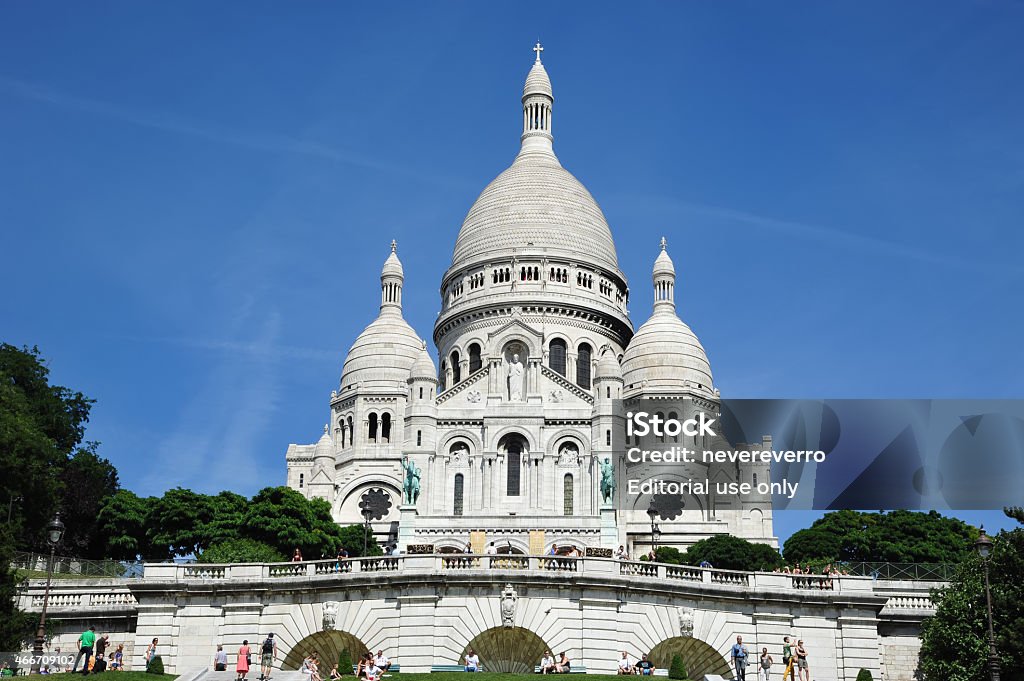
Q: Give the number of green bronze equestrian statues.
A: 2